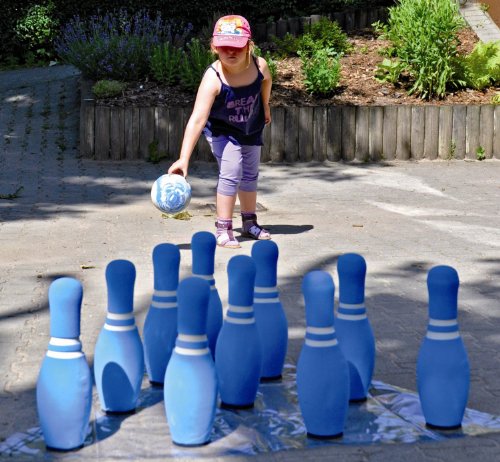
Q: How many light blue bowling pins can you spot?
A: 10